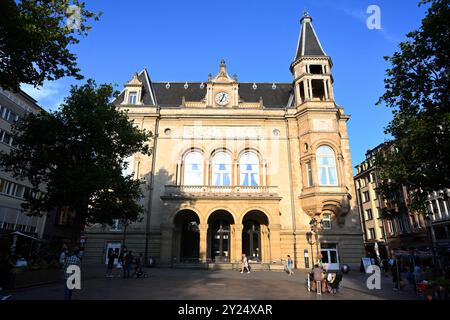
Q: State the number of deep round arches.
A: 3